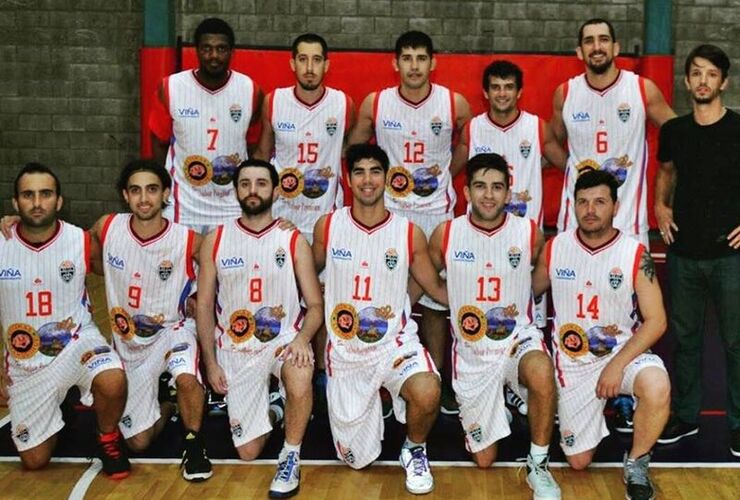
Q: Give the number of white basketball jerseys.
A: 11